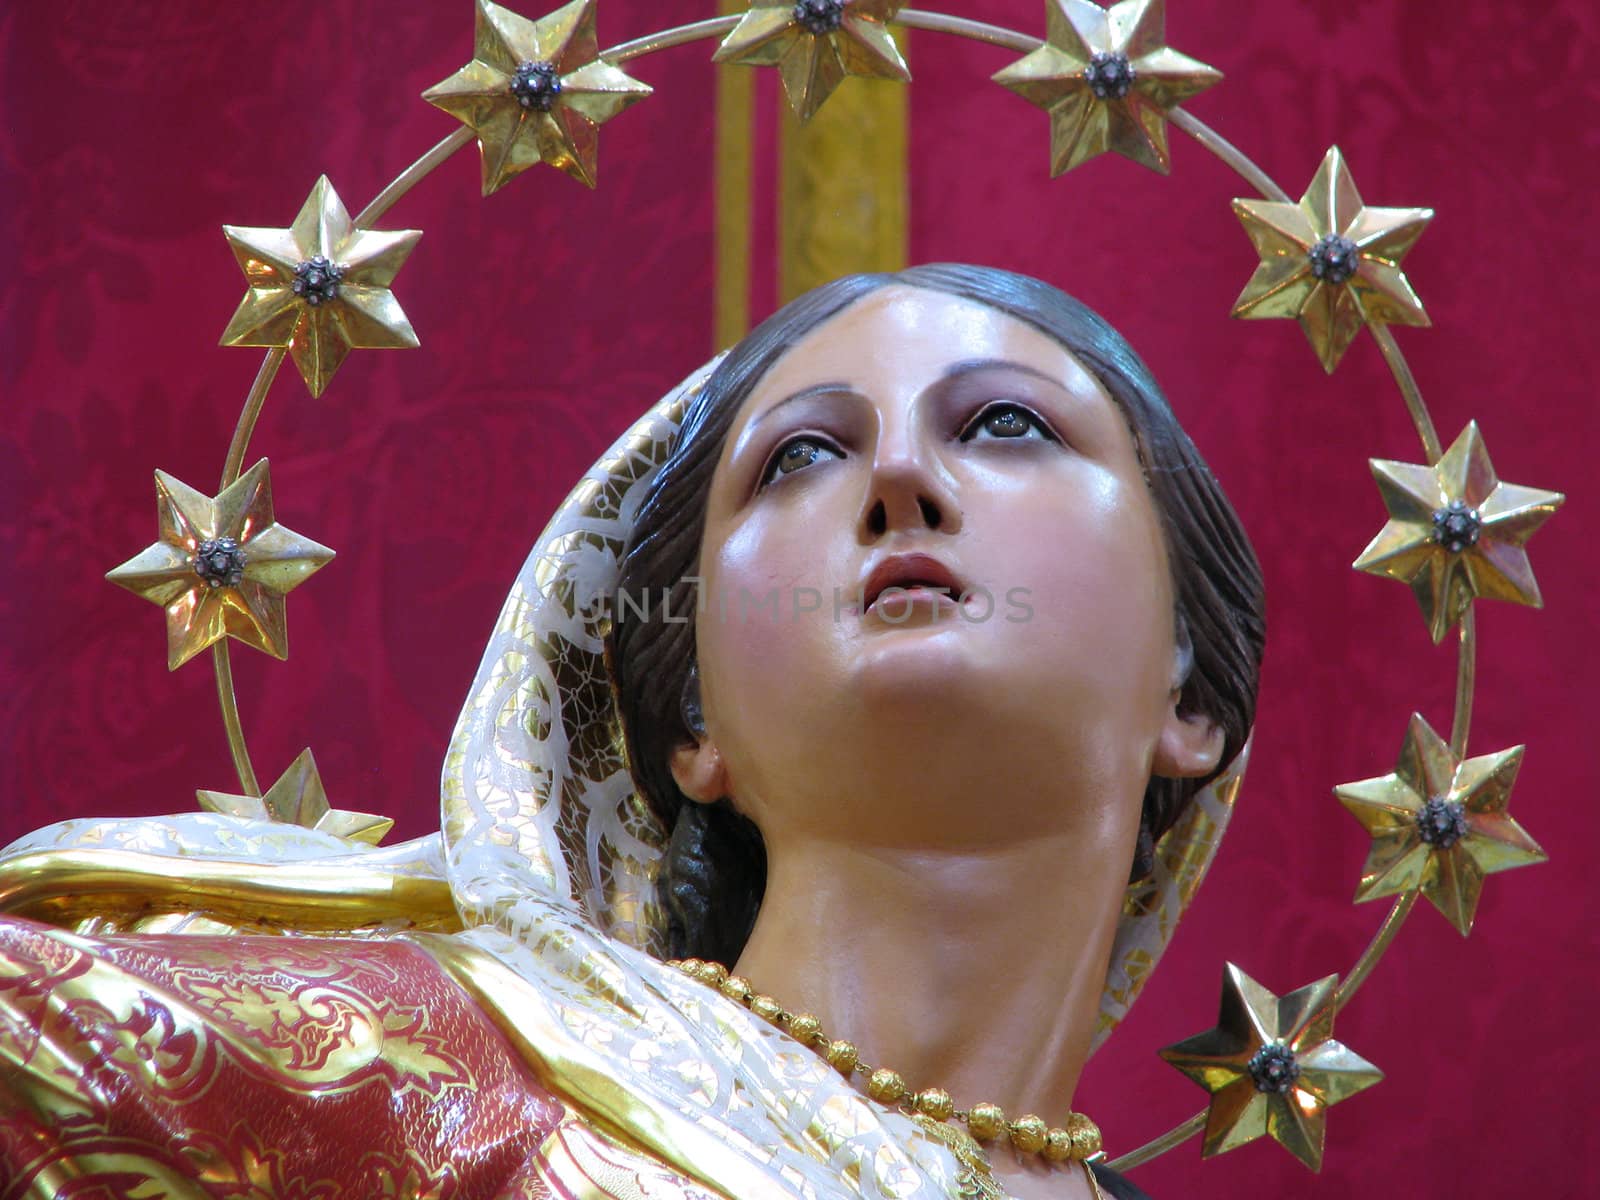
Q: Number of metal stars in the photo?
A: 10